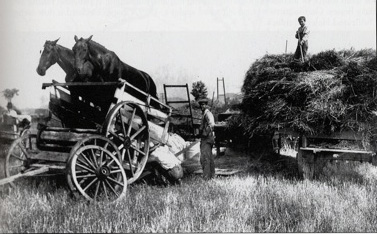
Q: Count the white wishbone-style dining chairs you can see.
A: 0